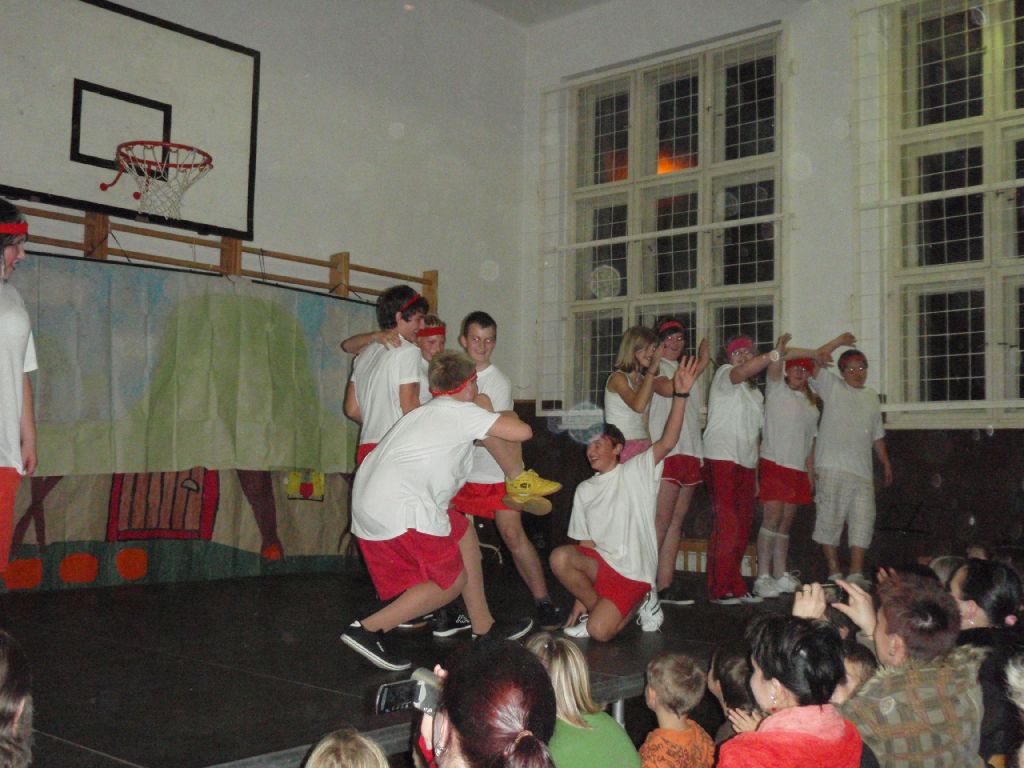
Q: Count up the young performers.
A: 11